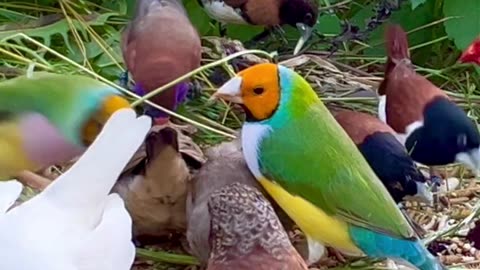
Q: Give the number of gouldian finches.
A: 2